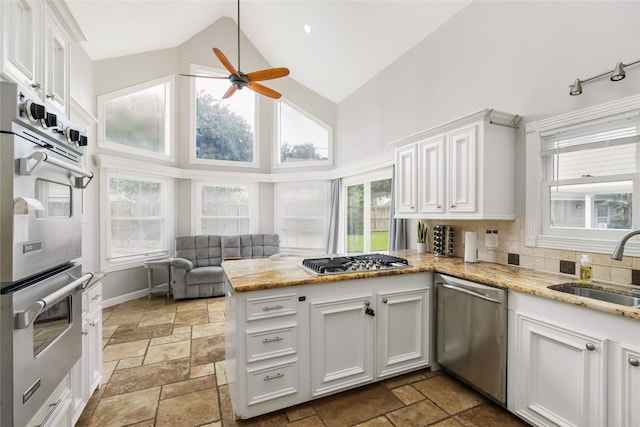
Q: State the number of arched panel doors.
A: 0